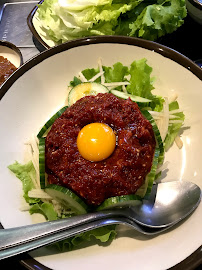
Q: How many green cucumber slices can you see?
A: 8